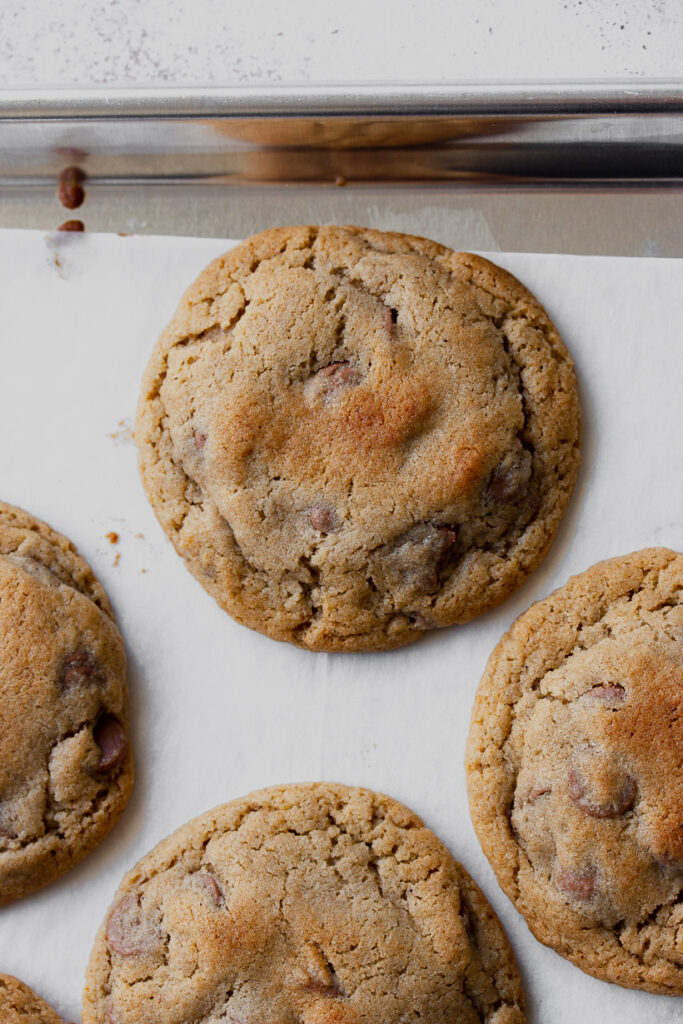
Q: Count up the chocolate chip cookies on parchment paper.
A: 5